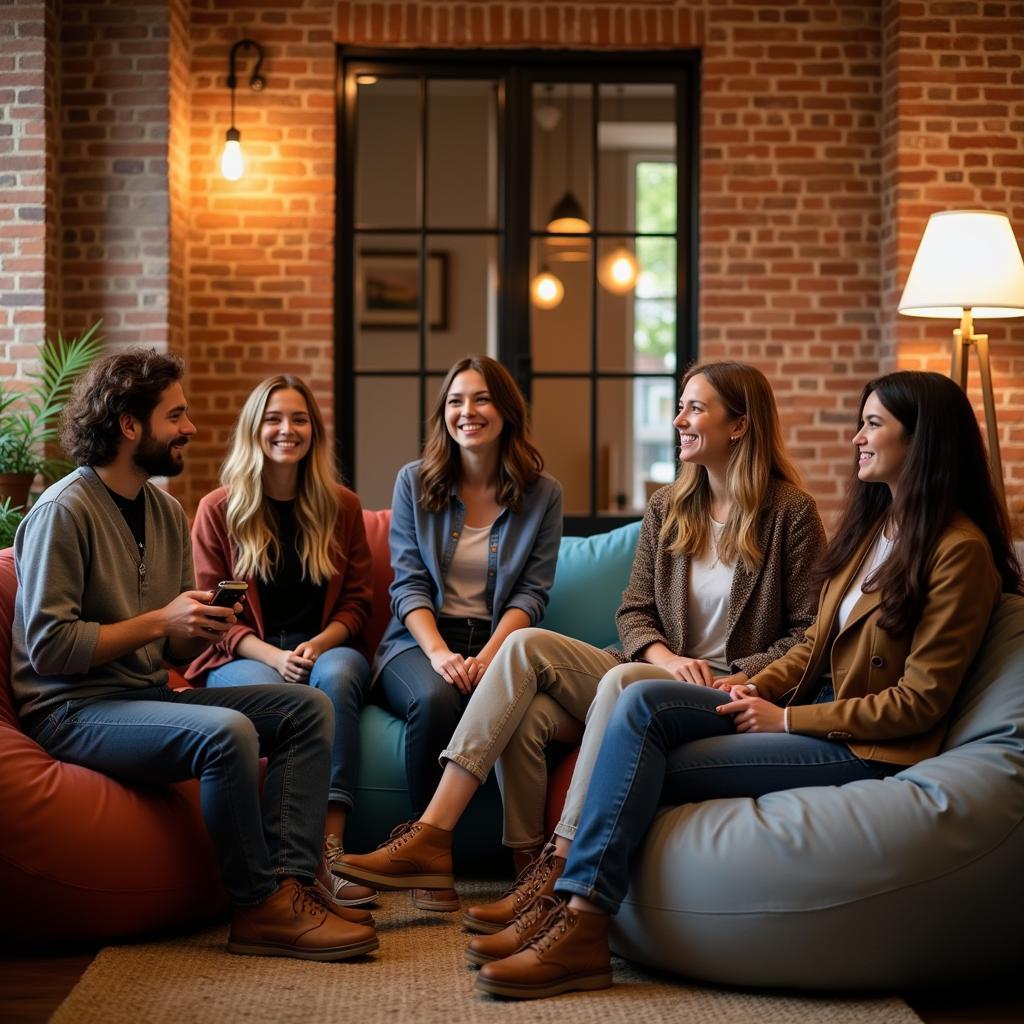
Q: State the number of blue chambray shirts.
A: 1